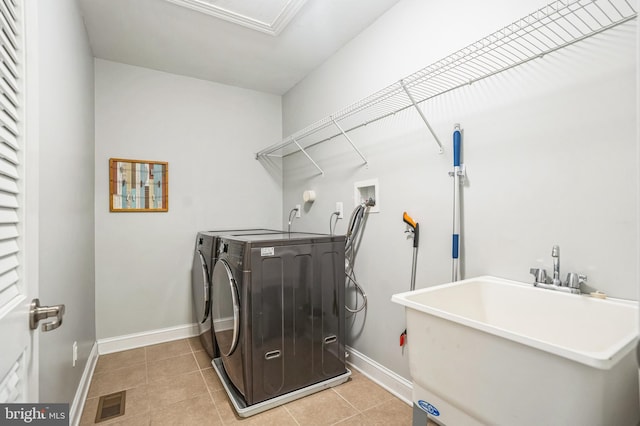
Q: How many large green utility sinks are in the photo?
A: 0